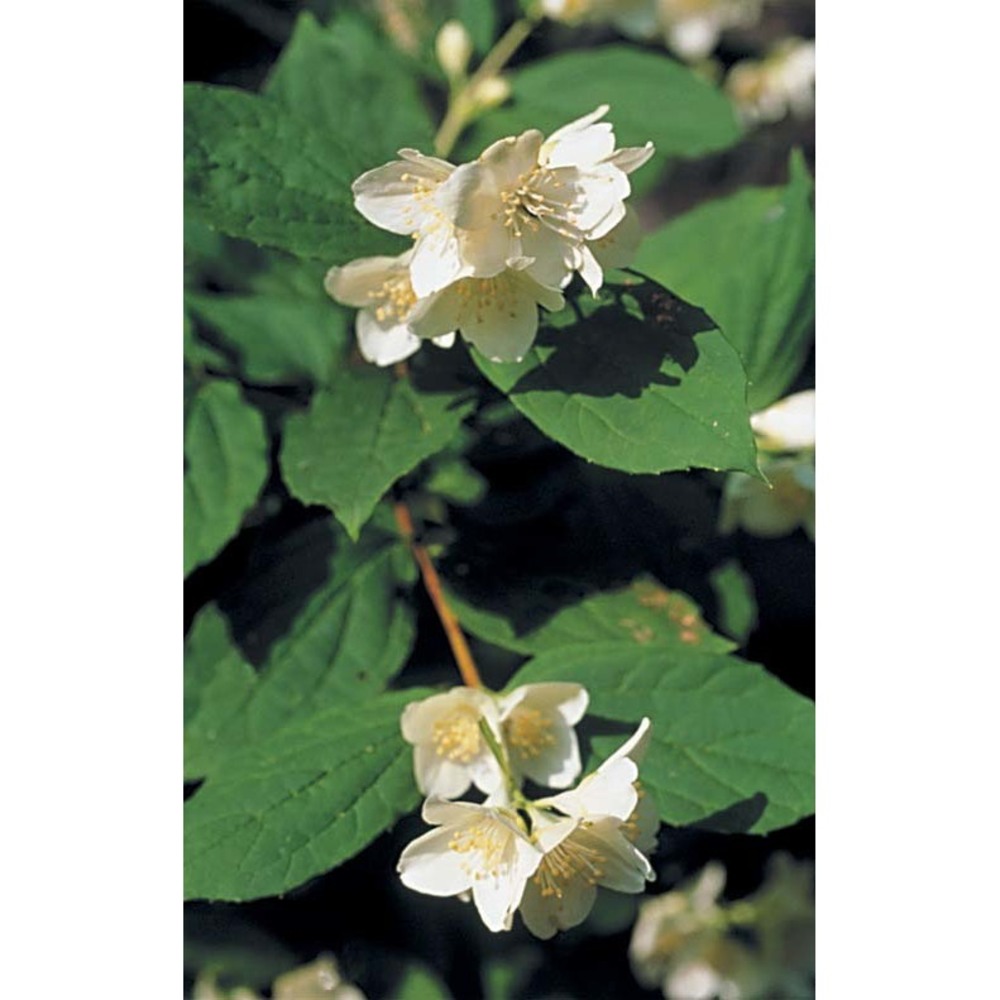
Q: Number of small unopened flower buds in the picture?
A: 2